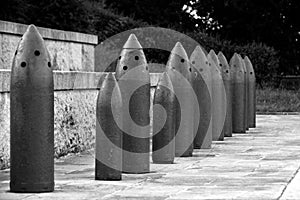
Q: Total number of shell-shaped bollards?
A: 11